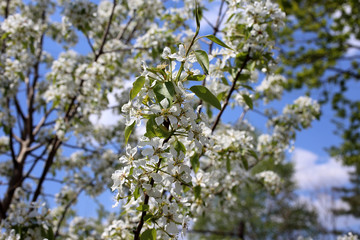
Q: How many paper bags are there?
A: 0